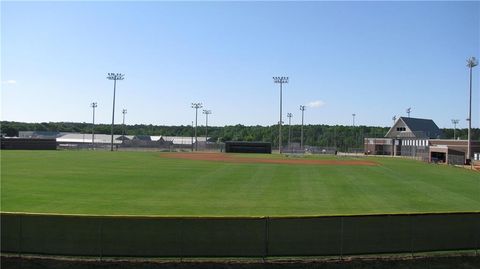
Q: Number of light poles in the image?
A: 13